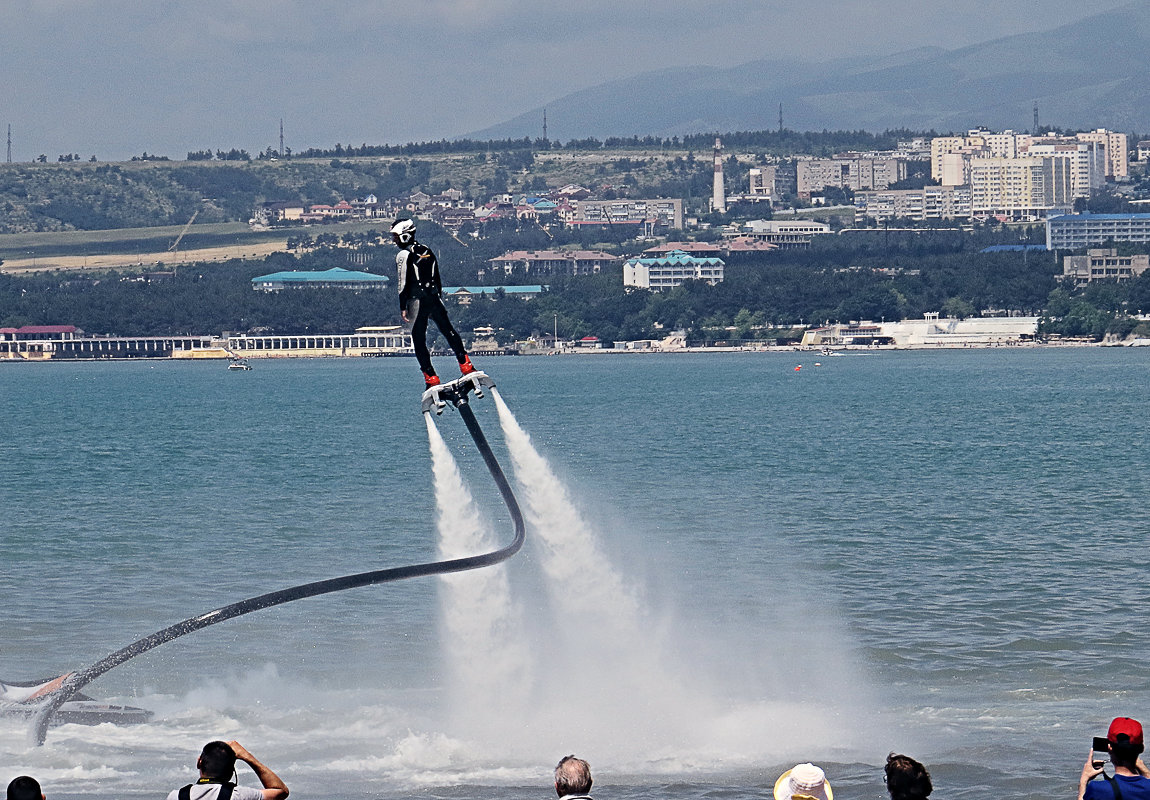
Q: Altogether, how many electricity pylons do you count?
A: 5